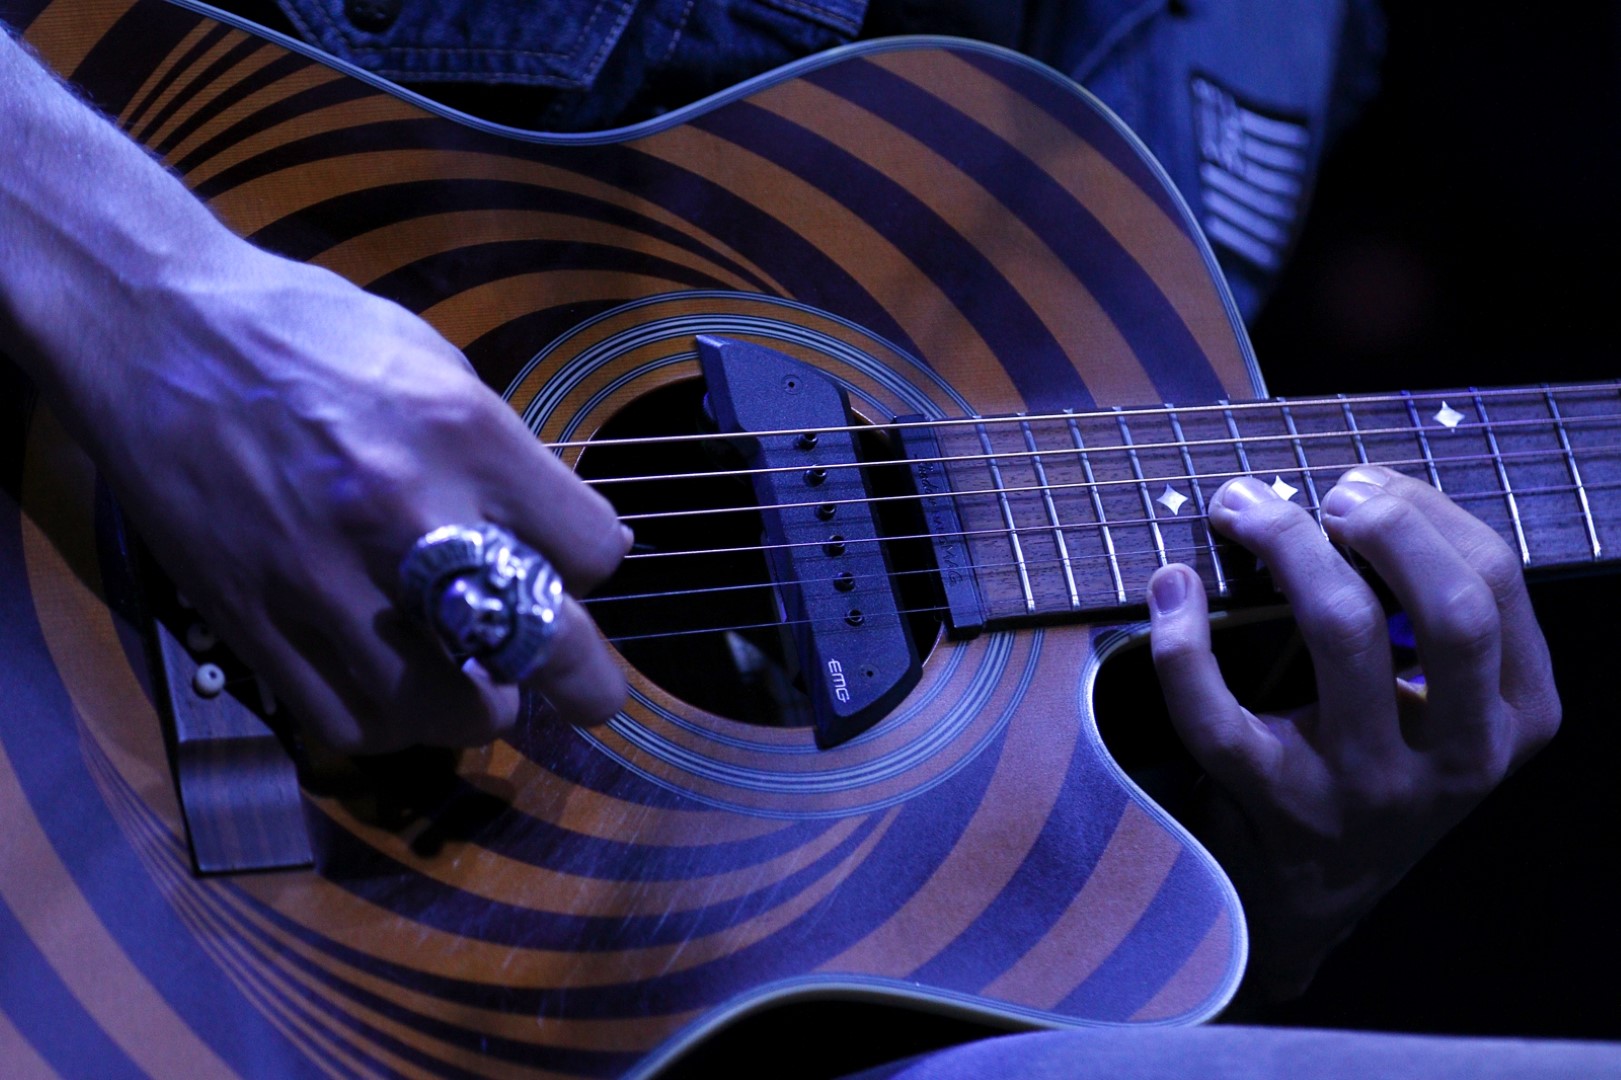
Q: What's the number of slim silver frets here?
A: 11